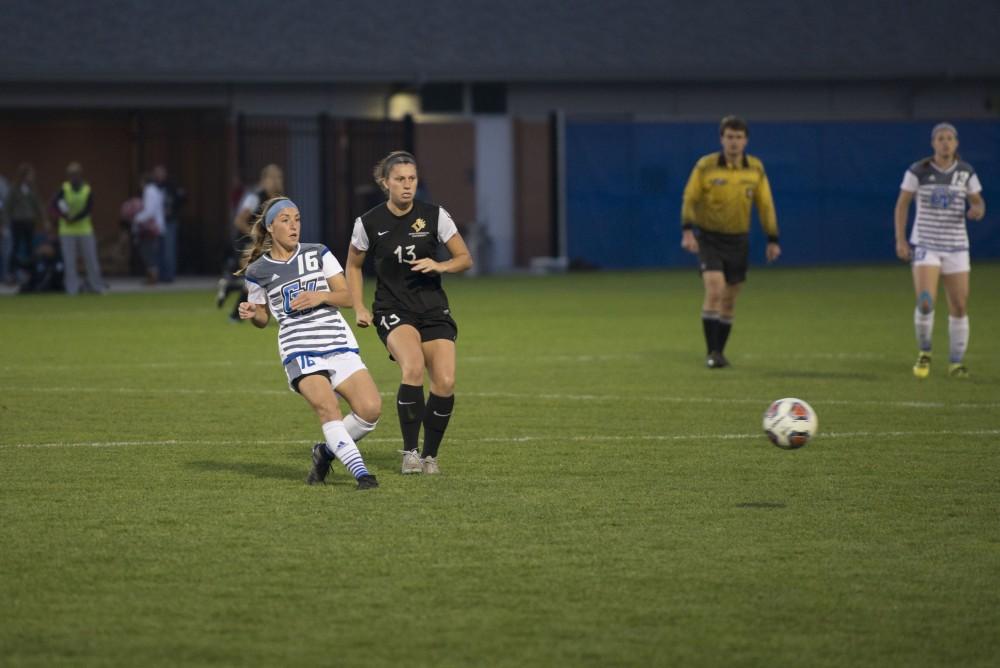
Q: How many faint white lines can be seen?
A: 3